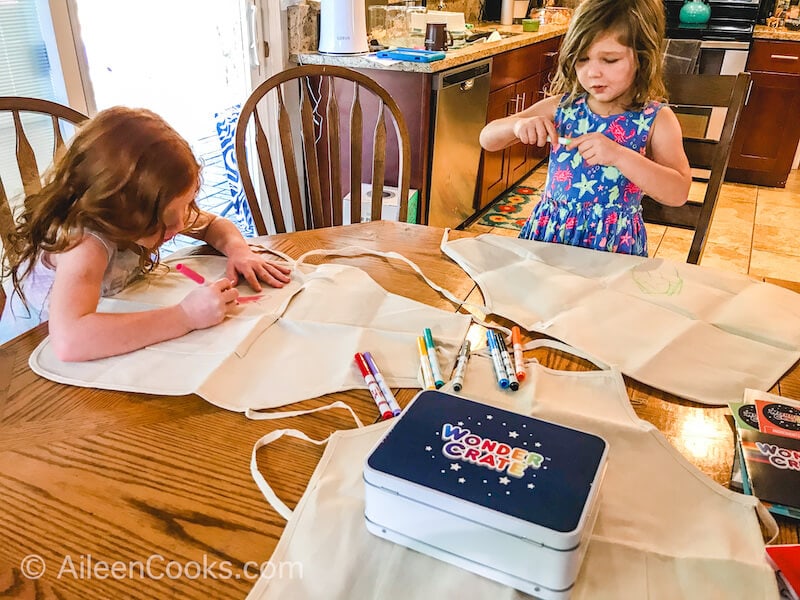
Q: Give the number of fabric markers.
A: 10